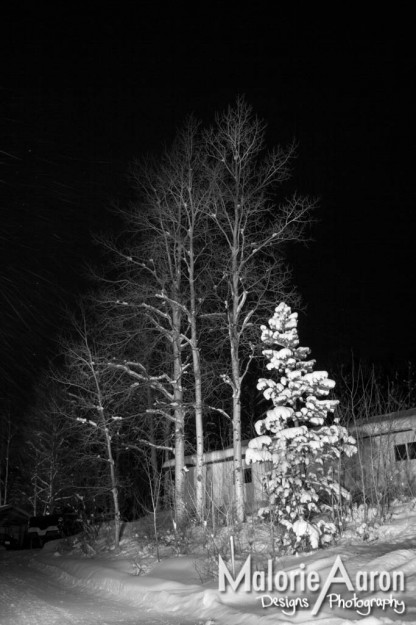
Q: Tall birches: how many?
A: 3